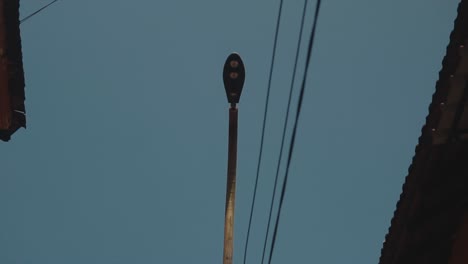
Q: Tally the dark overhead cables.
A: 4